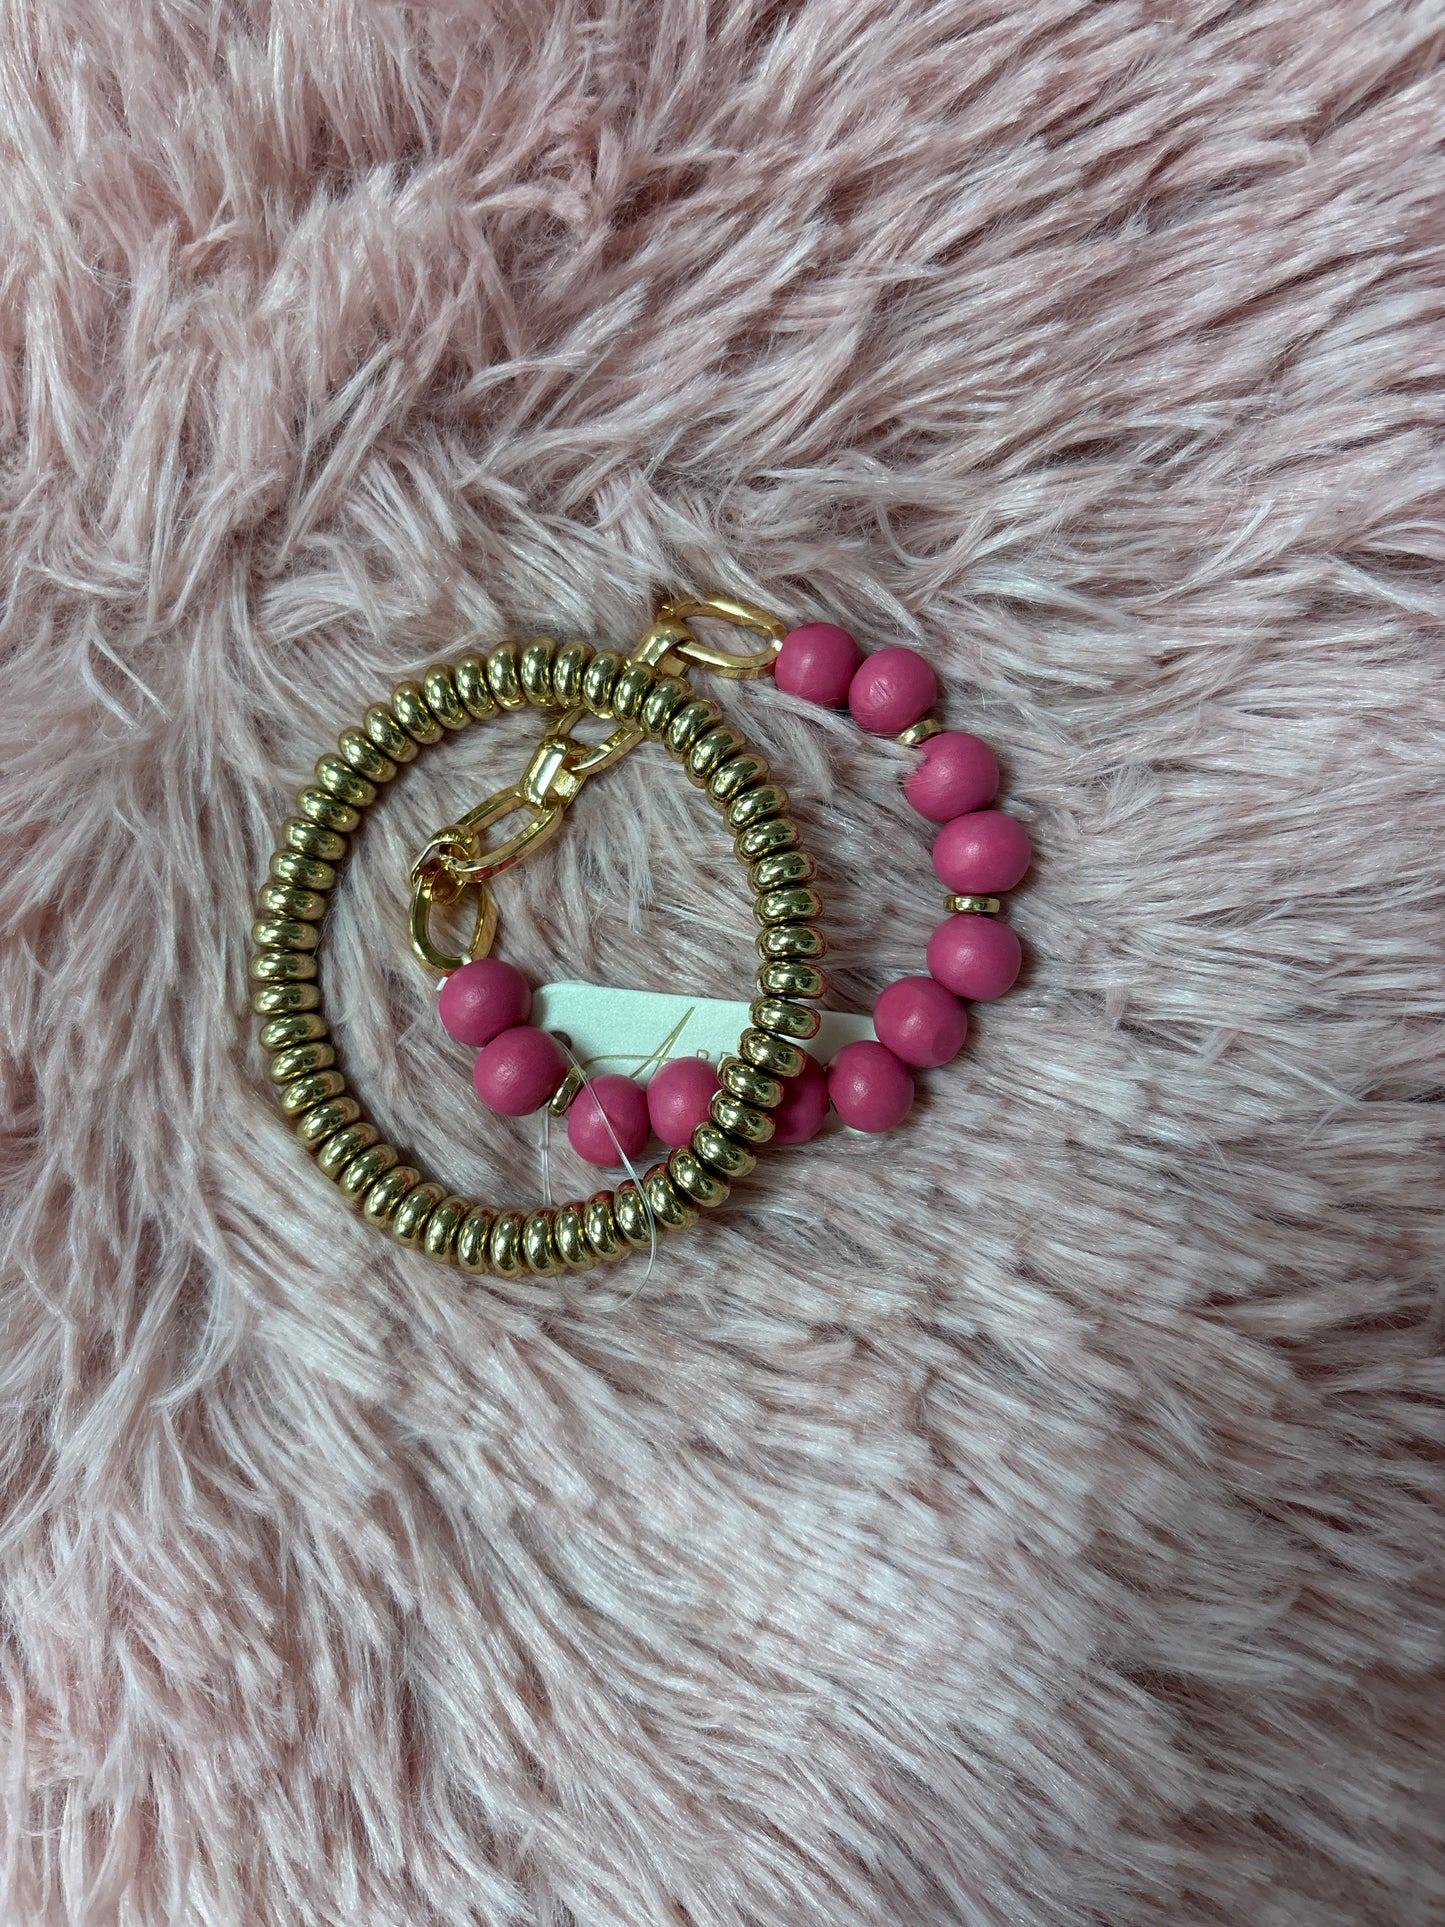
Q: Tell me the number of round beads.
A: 12